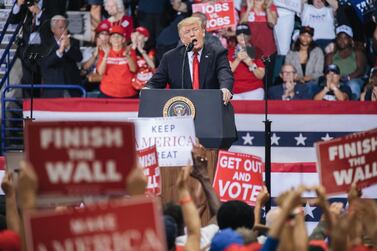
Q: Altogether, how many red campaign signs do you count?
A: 6